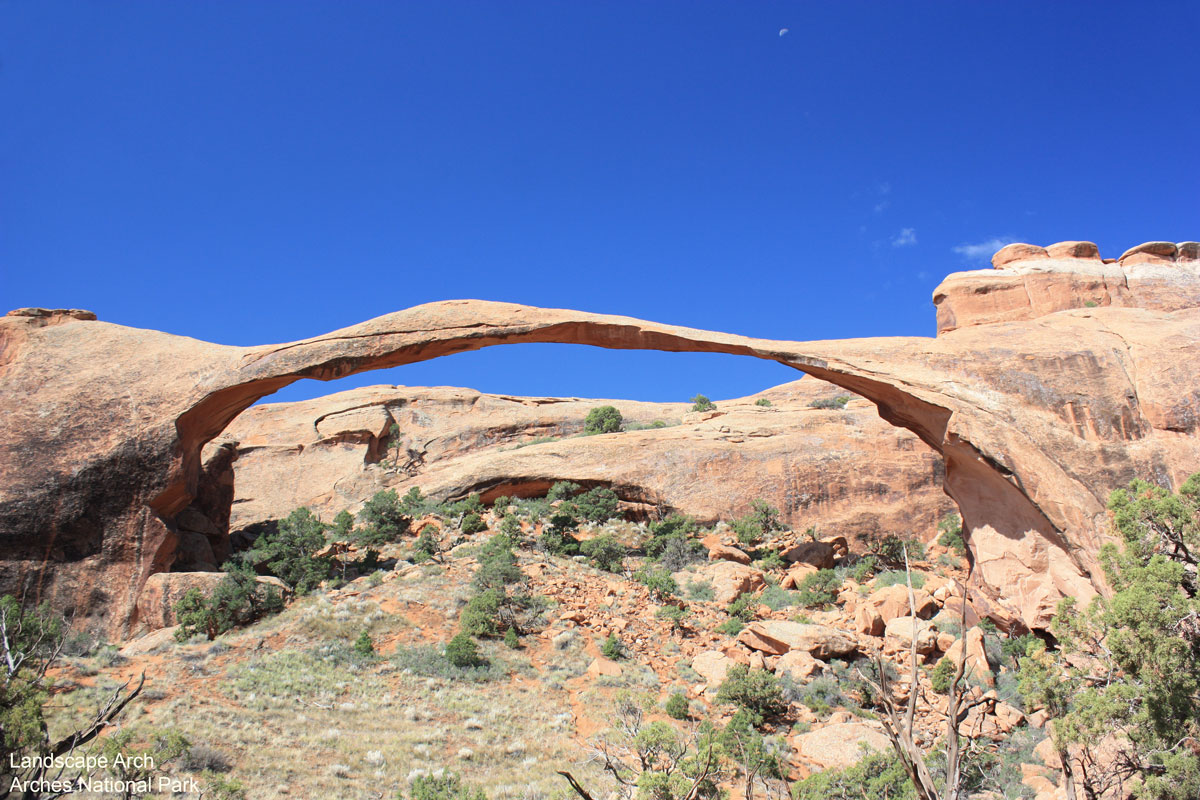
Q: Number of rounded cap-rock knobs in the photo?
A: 4